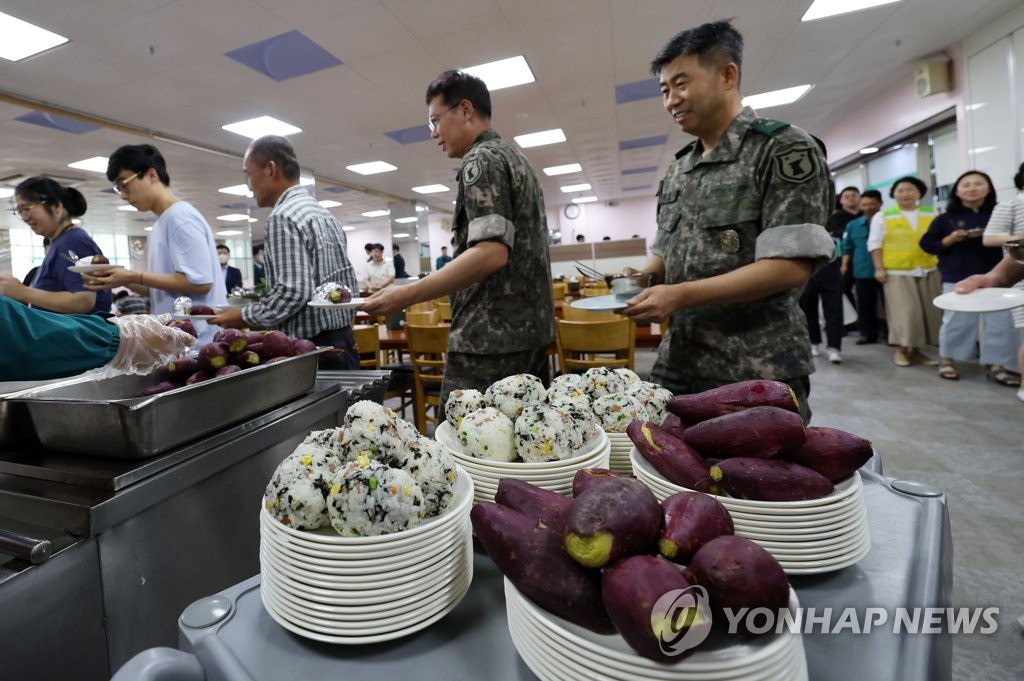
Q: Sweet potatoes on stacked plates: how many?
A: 13